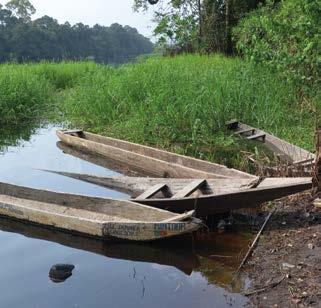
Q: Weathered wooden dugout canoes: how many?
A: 4